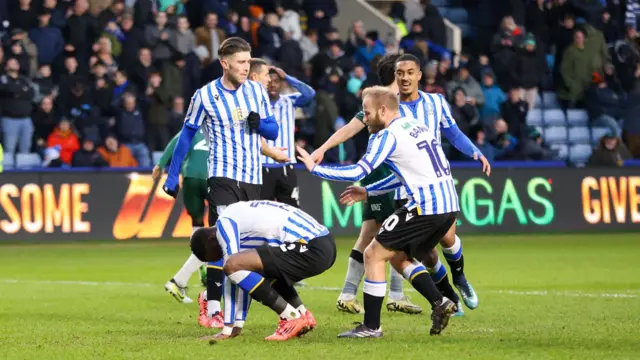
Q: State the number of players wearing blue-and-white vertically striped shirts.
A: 5